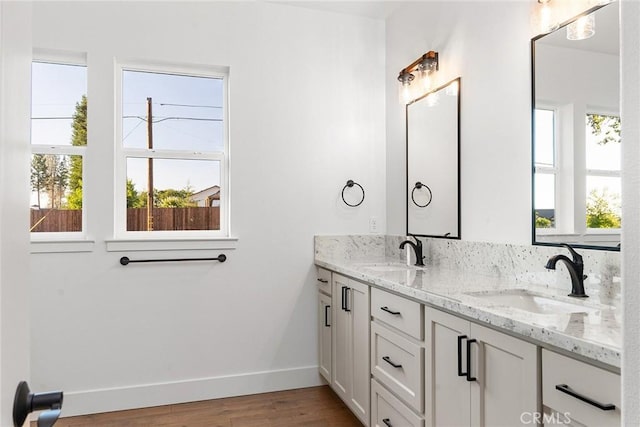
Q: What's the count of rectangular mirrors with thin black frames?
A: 2